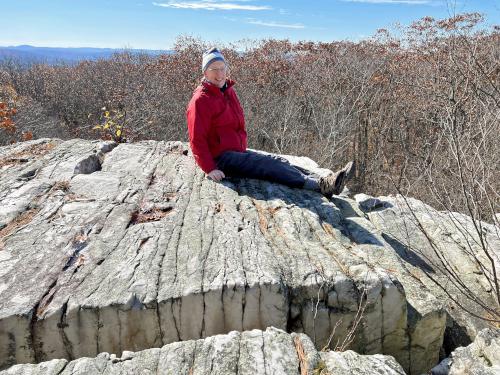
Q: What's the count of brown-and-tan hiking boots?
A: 2